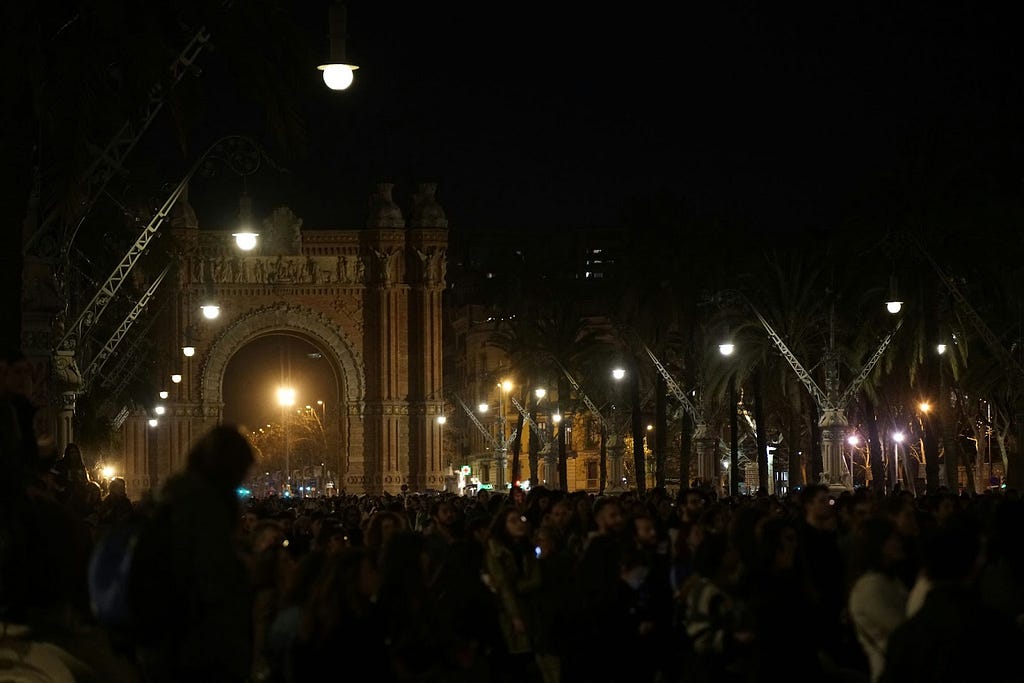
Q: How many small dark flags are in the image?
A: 0